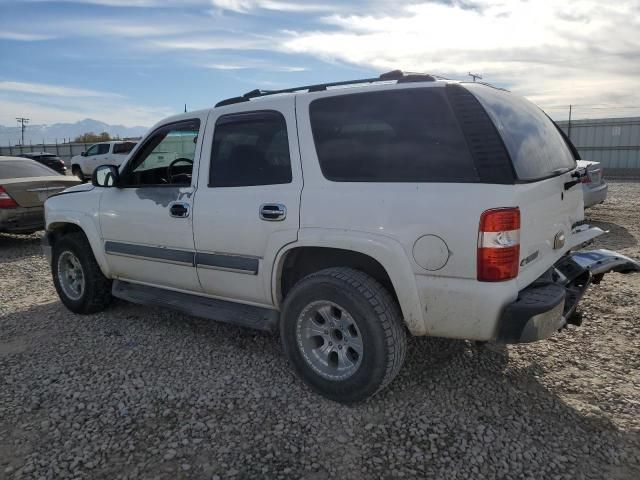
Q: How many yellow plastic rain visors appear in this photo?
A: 0